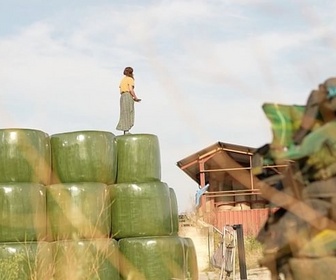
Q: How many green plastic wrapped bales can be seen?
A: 11